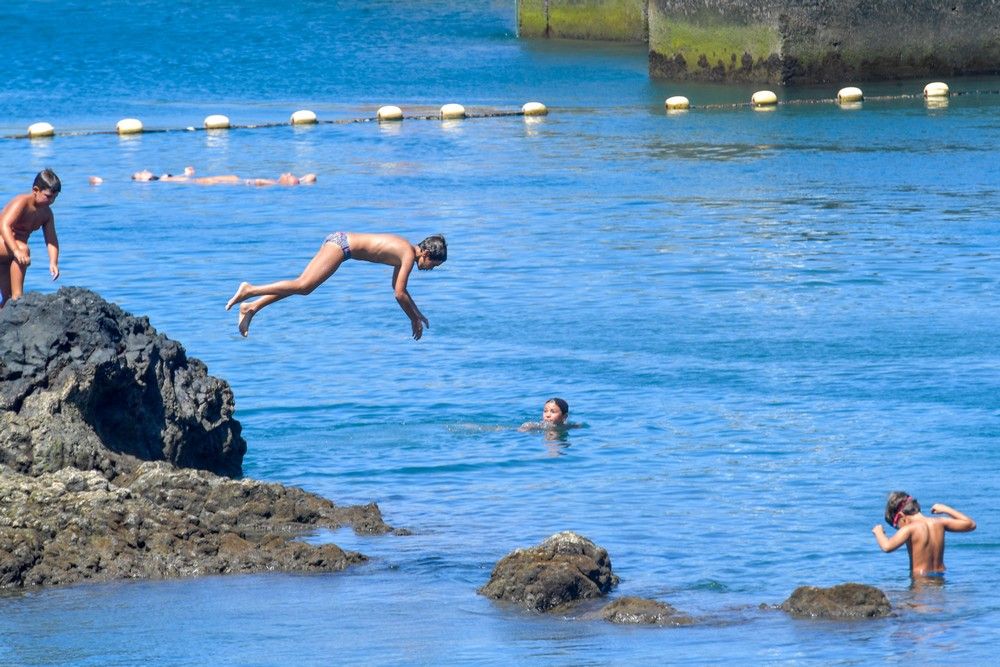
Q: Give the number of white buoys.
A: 11